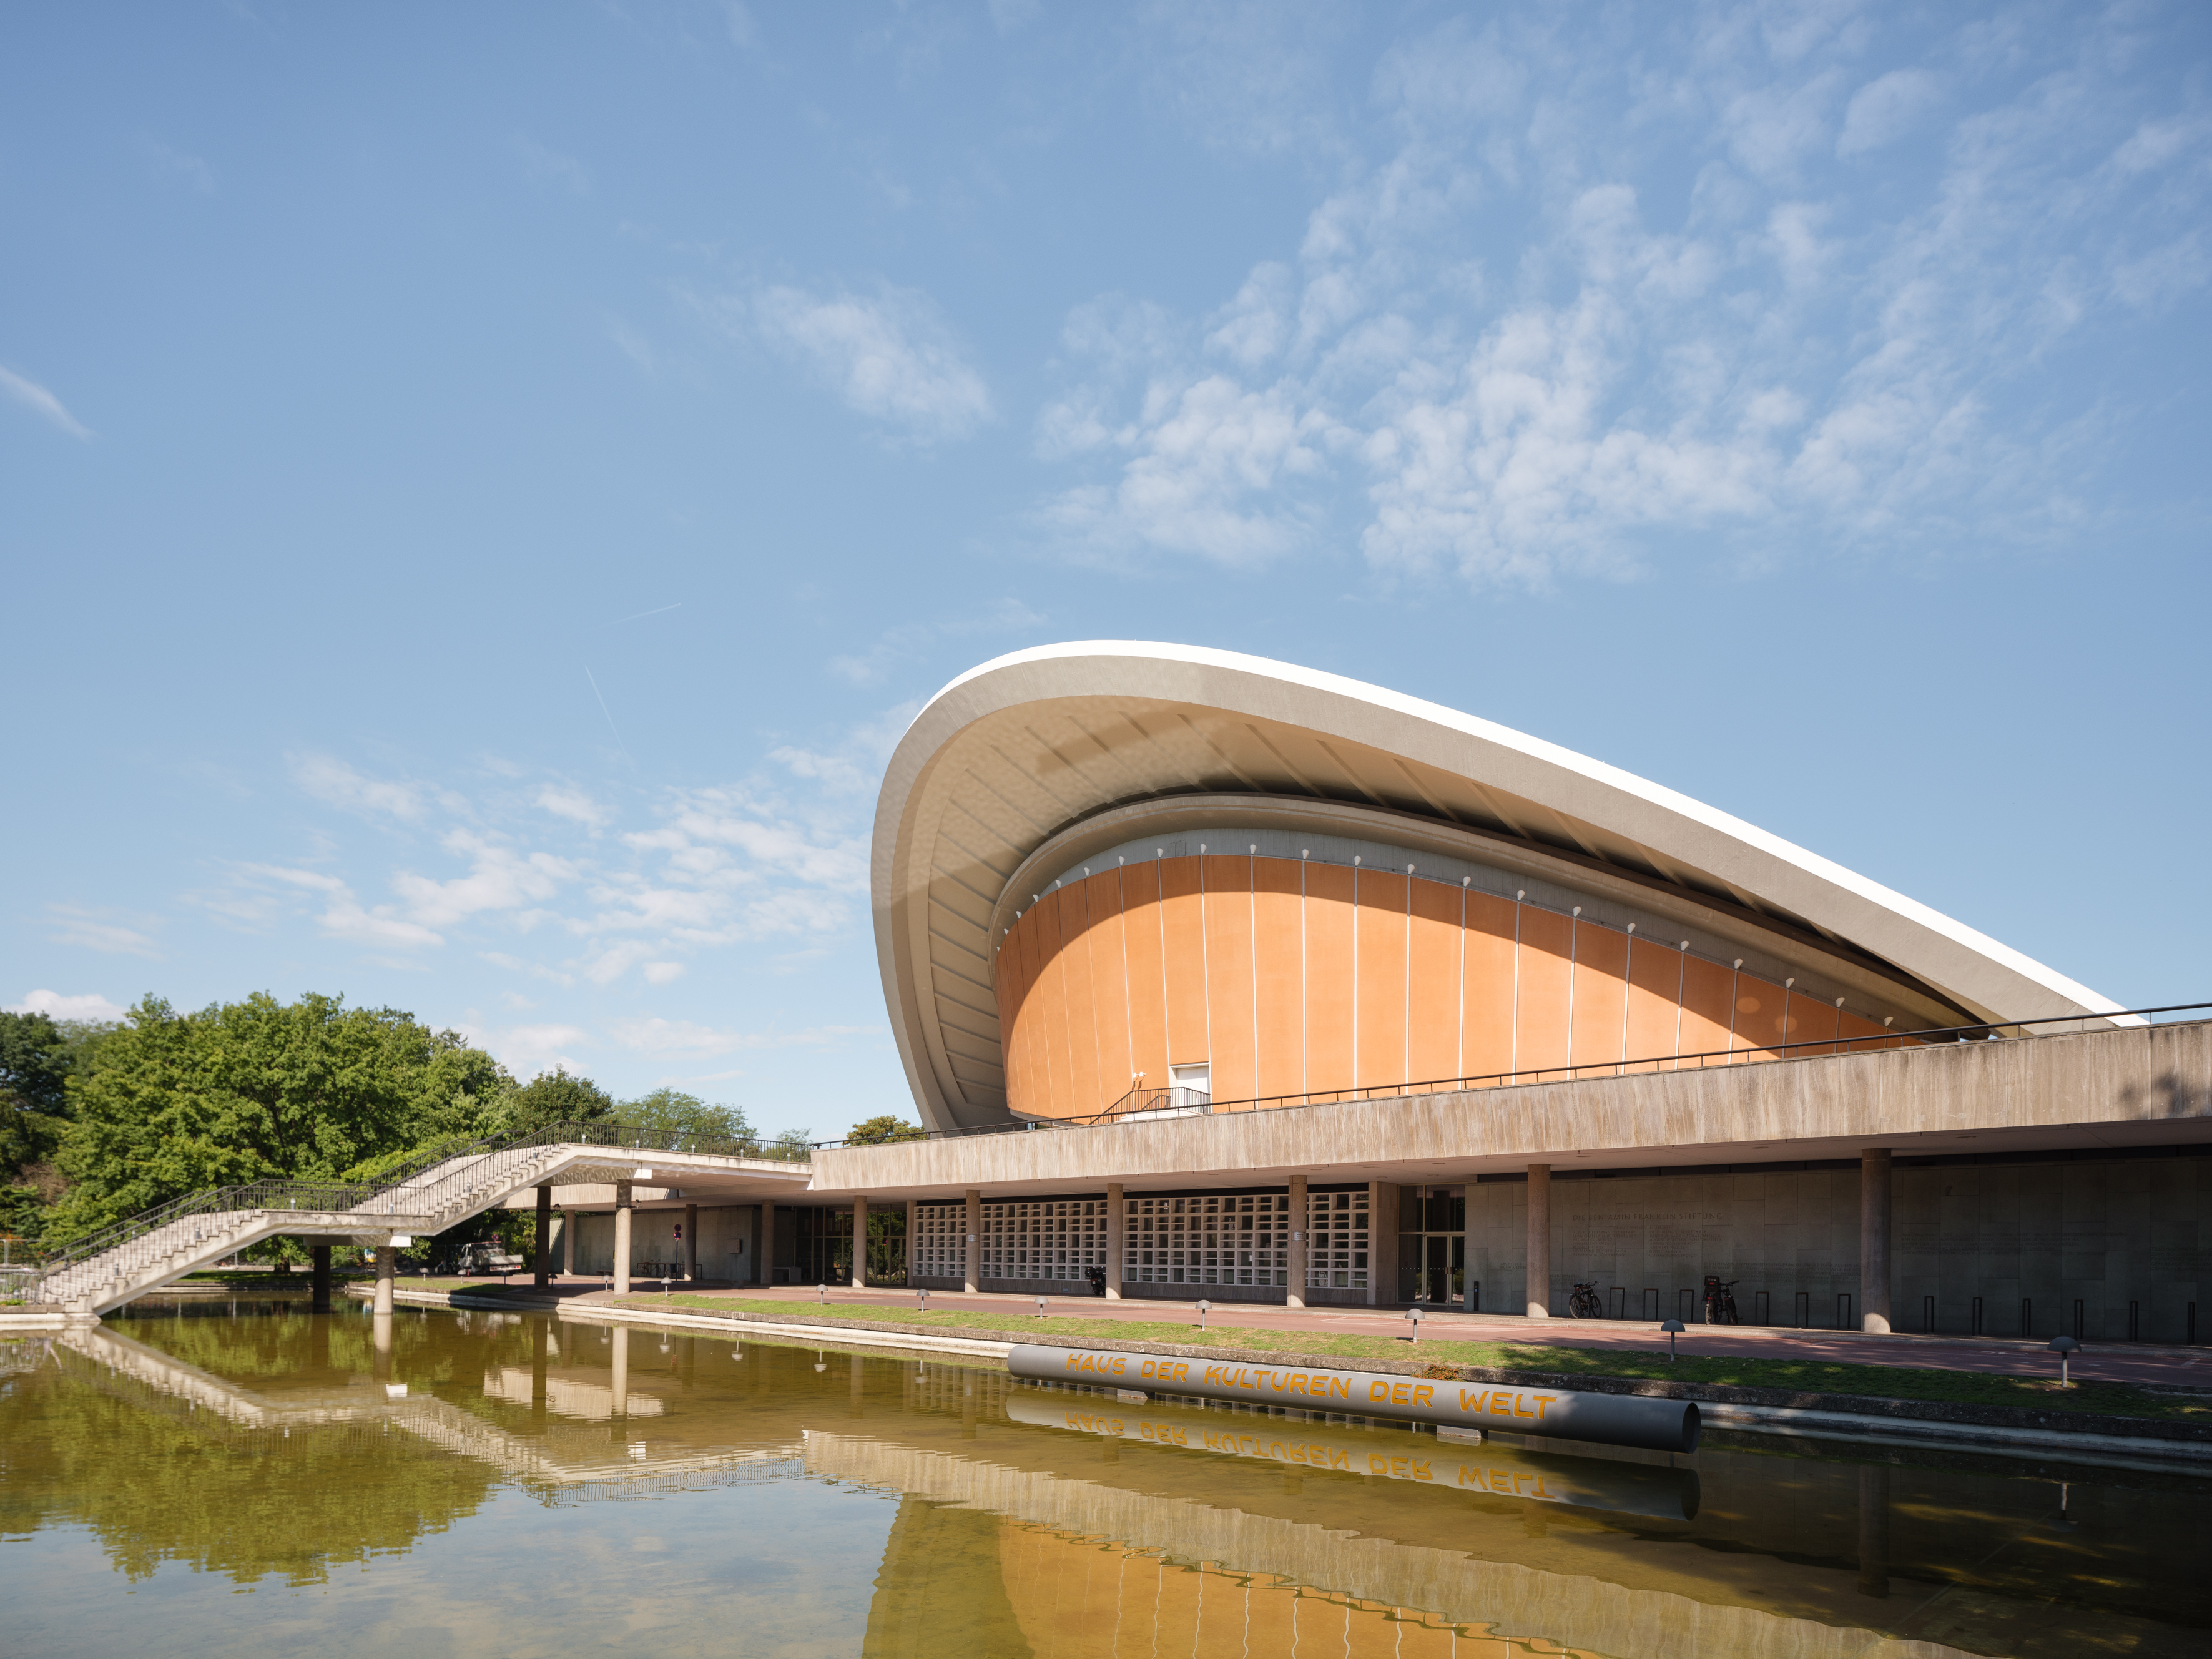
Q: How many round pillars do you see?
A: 13